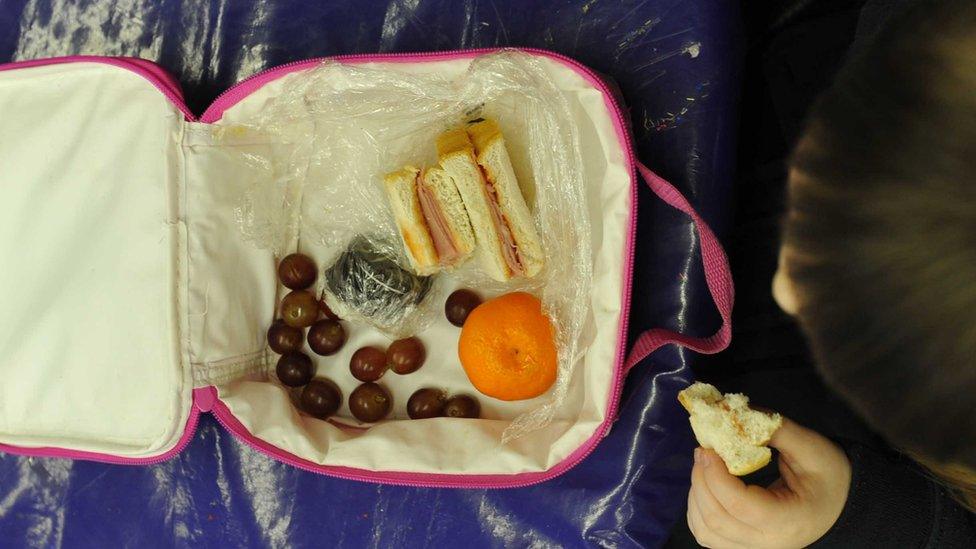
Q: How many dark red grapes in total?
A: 12